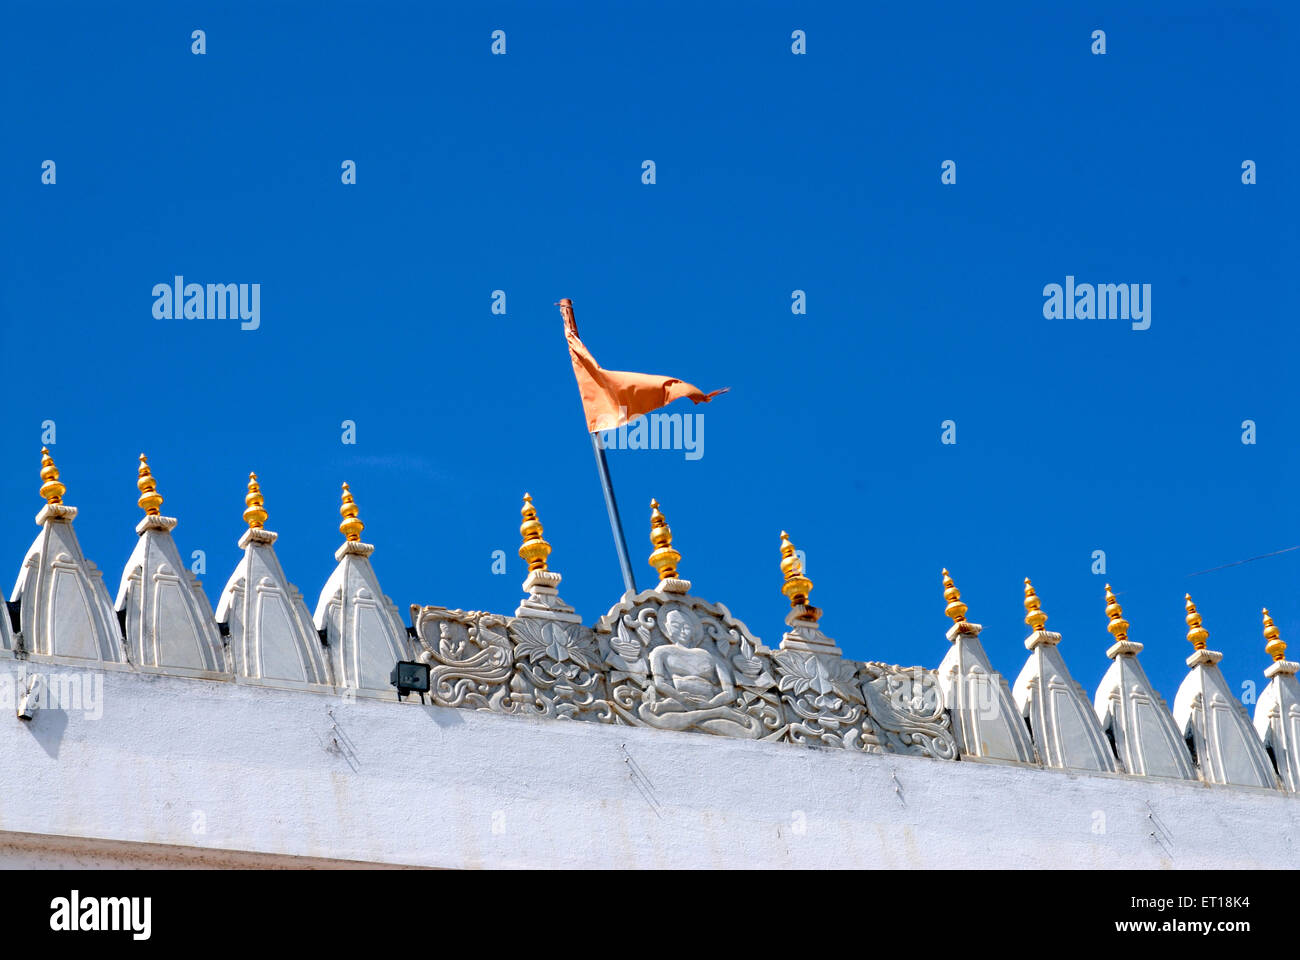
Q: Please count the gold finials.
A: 12